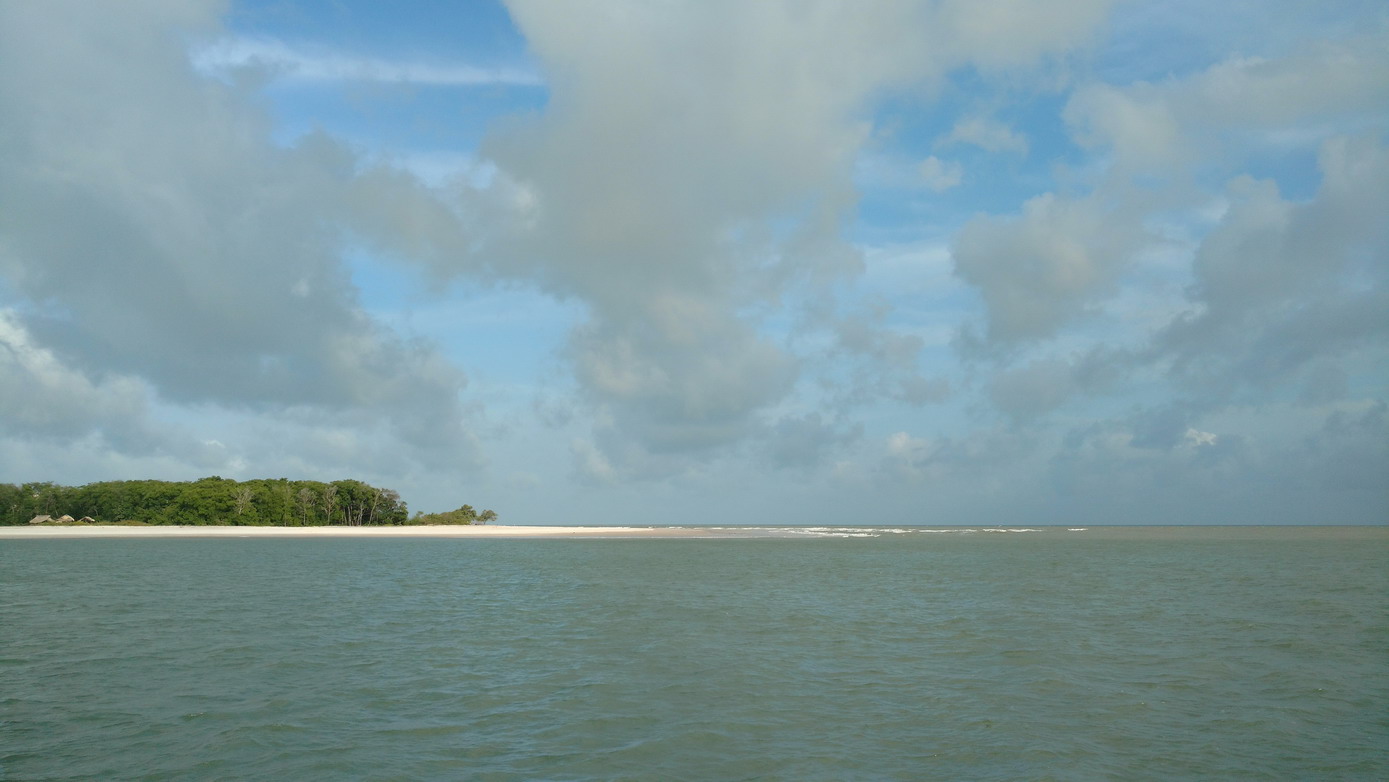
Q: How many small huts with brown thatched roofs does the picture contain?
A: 3